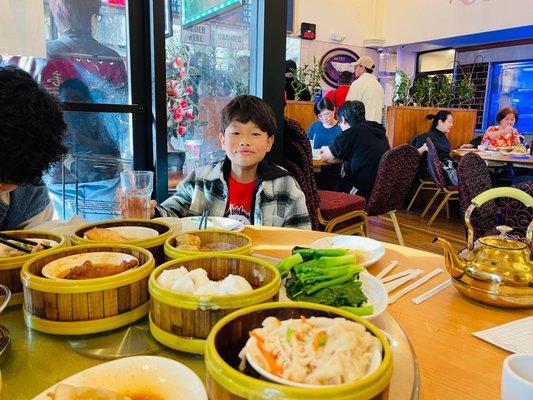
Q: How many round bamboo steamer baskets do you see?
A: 6